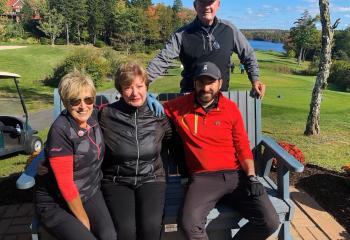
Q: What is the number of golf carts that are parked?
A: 1